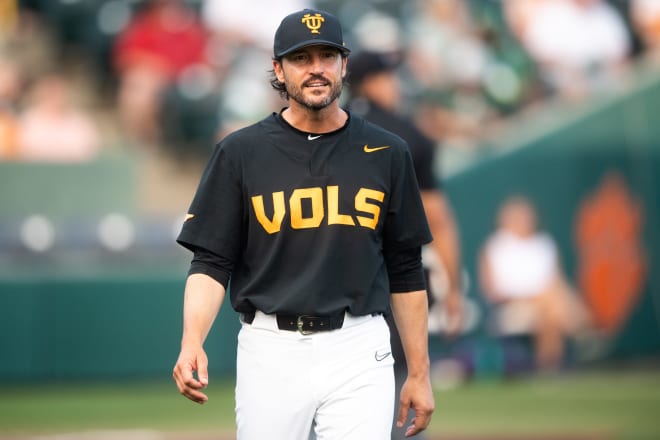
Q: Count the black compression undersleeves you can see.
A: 2